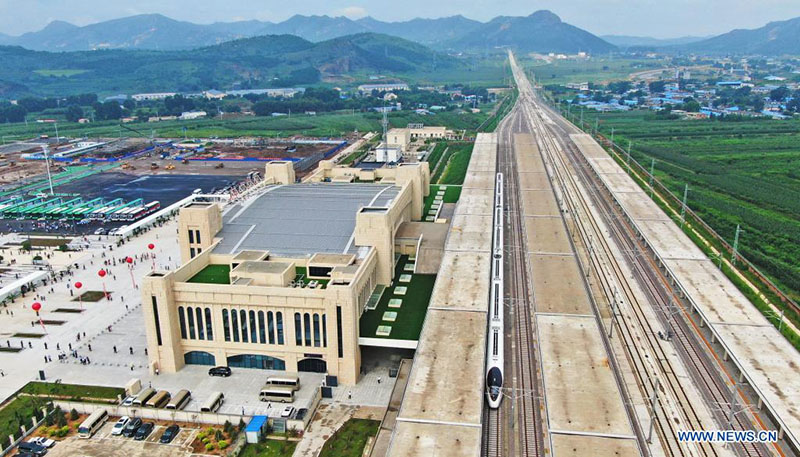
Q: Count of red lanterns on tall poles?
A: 5